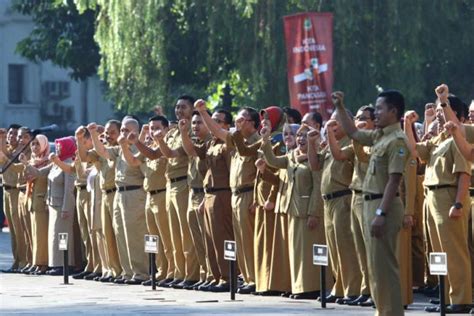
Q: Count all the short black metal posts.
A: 5